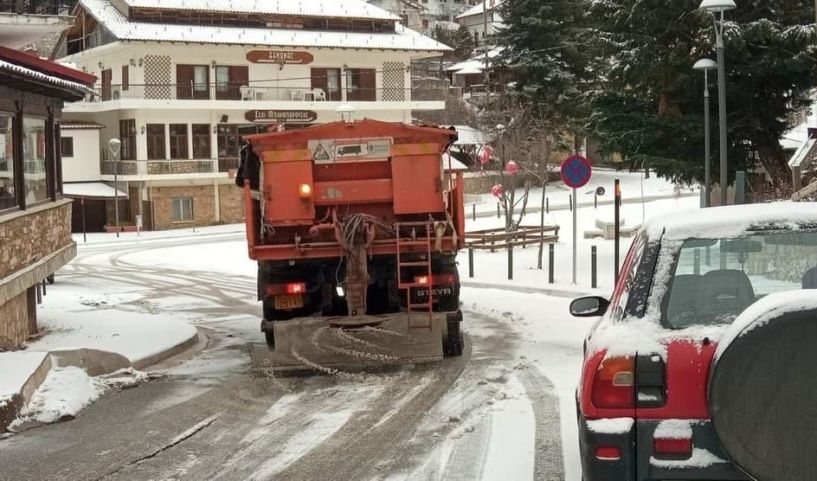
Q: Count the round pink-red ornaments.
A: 3